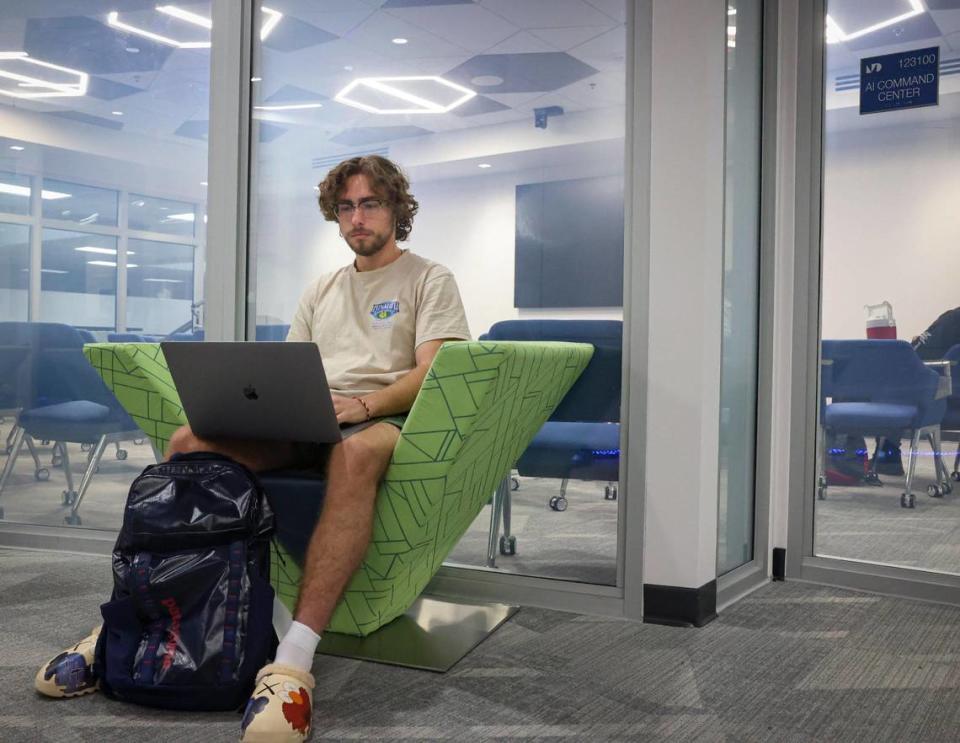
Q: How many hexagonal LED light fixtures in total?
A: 4